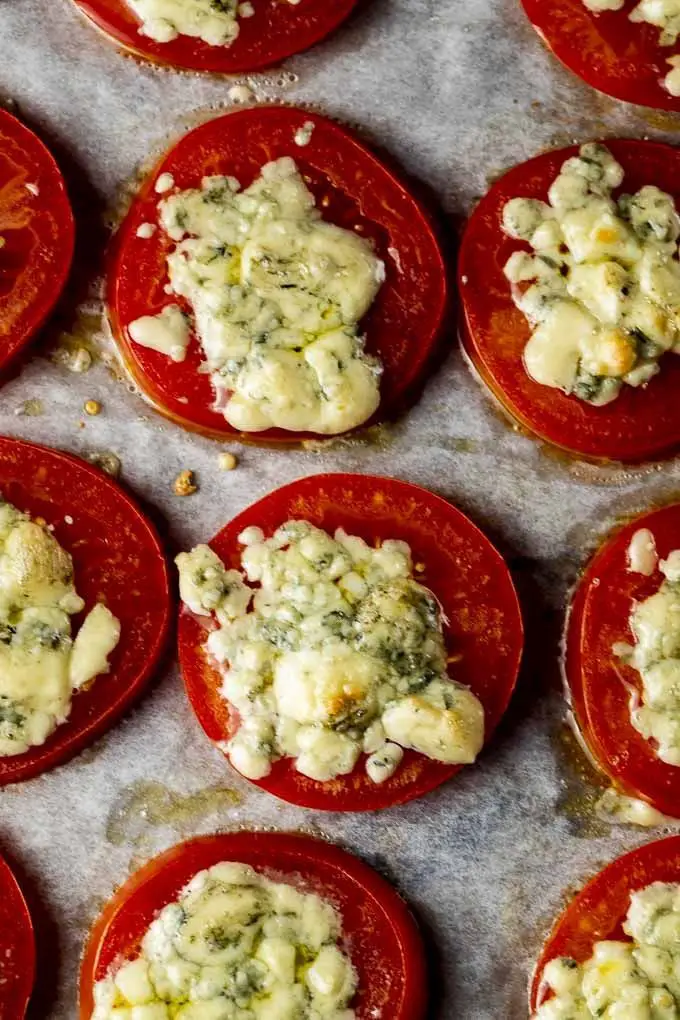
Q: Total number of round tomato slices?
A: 11